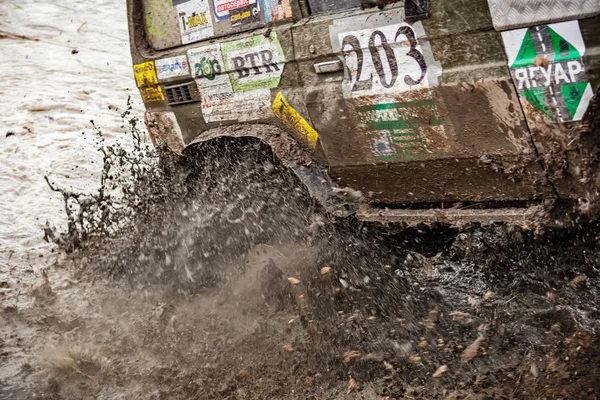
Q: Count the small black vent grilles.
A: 1